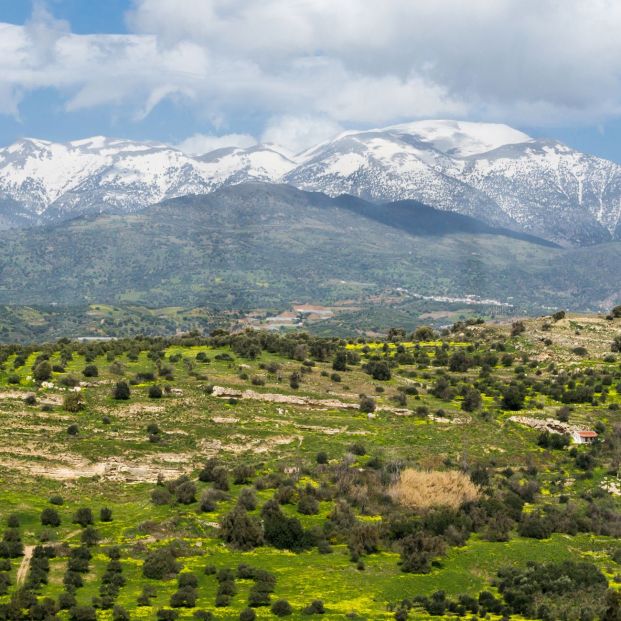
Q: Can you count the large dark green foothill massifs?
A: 1